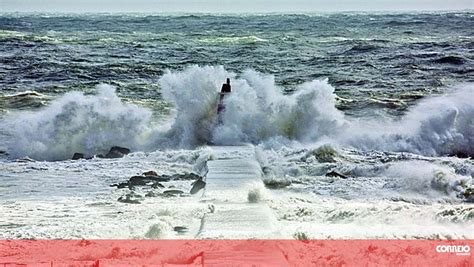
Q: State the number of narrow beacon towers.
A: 1